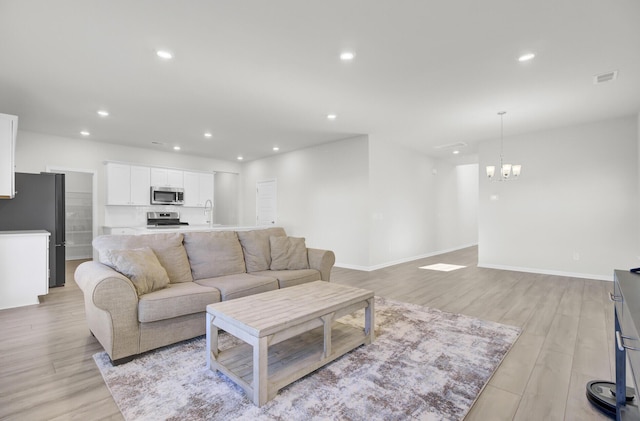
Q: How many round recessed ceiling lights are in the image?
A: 11